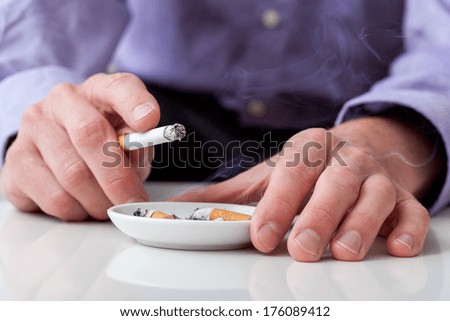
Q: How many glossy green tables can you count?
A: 0